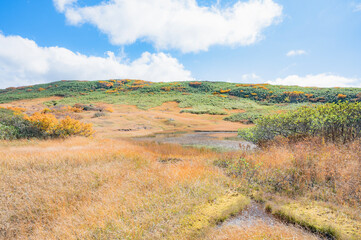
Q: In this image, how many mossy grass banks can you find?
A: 2